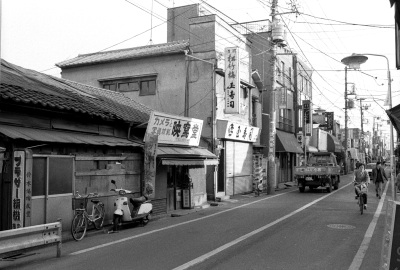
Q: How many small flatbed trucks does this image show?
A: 1